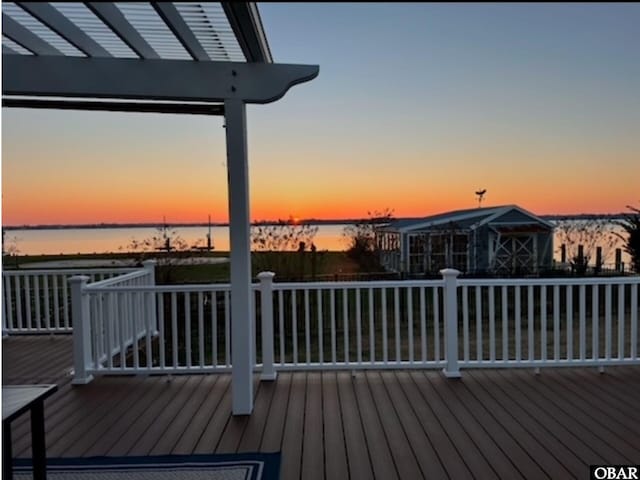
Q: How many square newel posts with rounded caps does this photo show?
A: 4